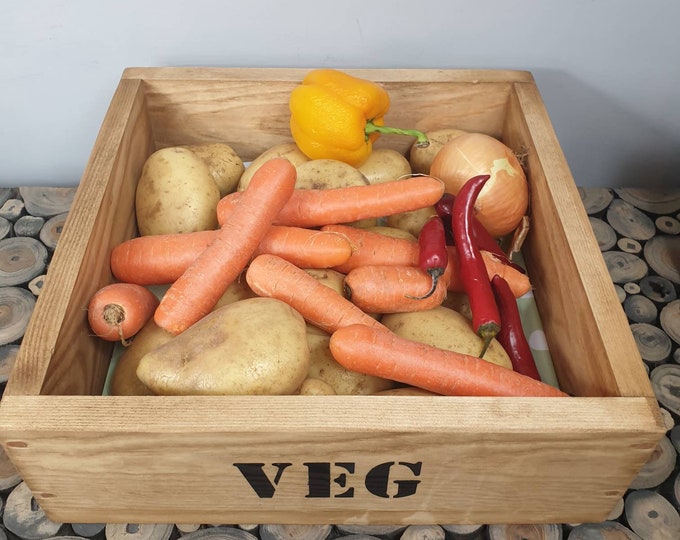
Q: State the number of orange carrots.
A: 8